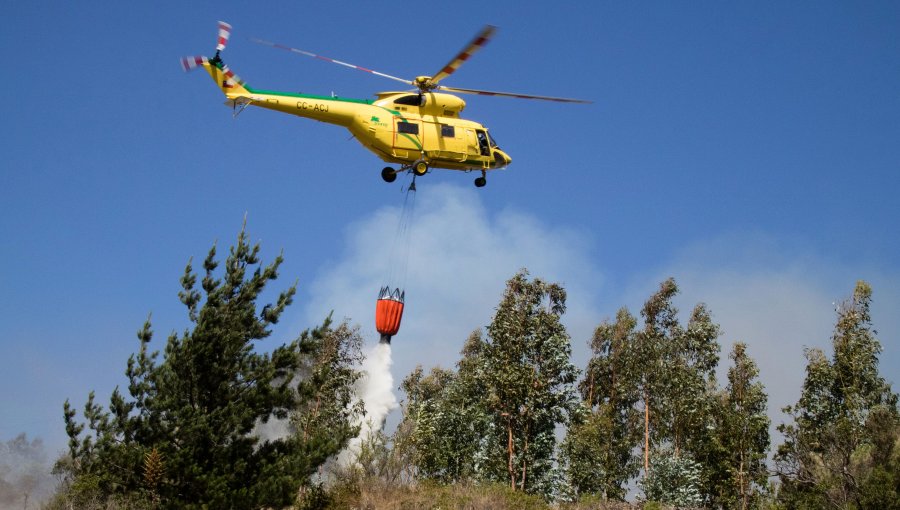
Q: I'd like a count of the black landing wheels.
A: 3